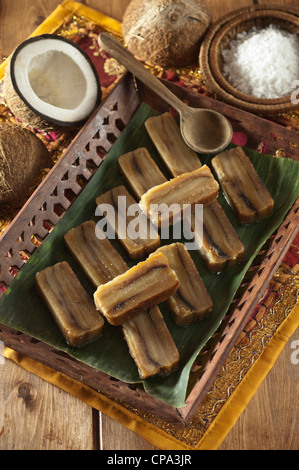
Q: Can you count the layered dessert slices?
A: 11